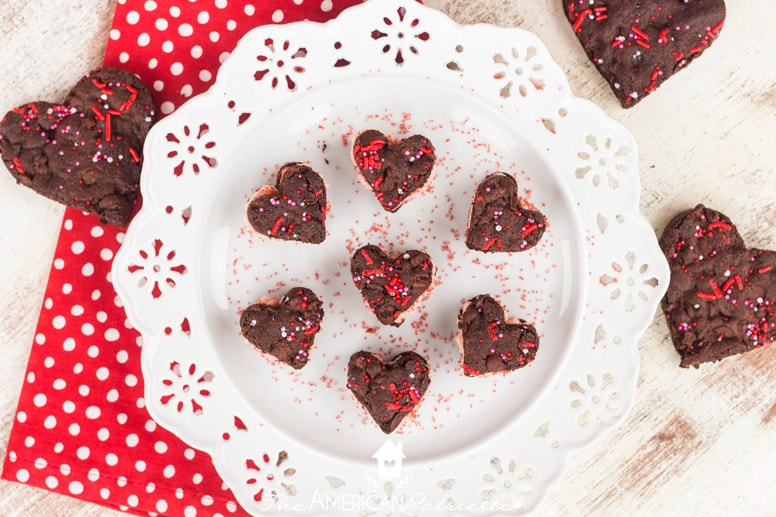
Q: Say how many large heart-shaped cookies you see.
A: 3